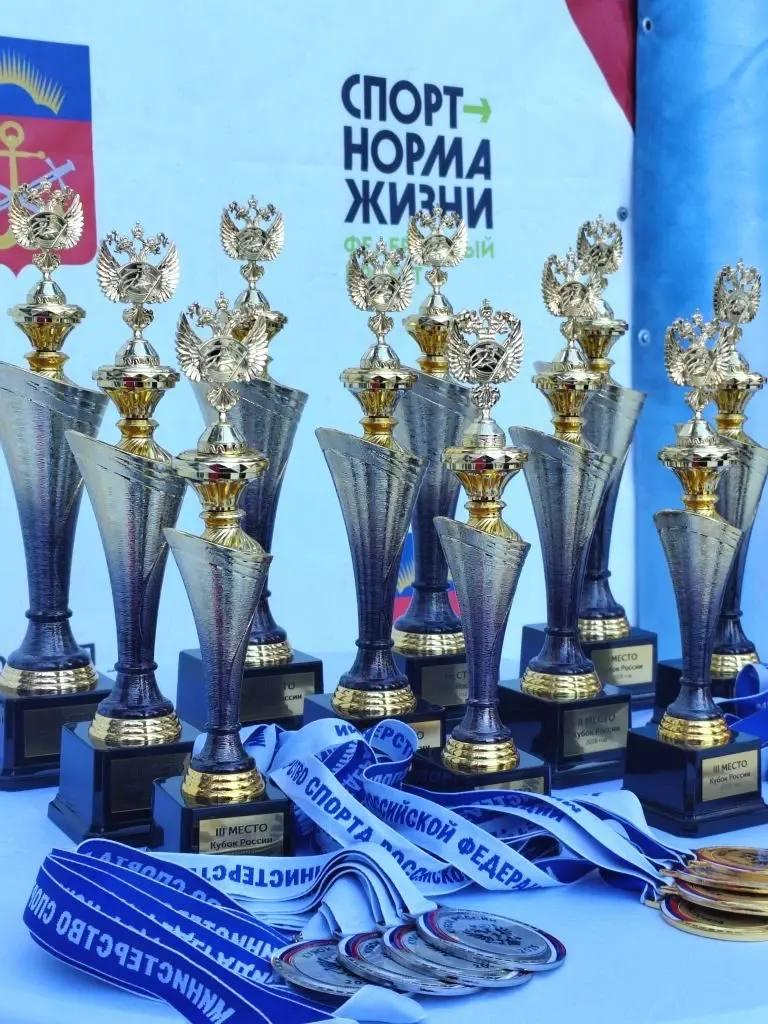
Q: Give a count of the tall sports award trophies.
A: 11